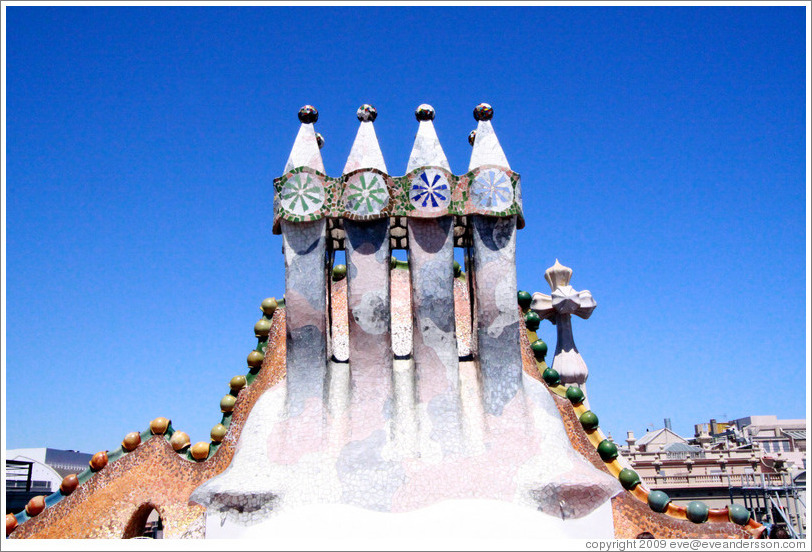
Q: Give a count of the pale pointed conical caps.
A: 4